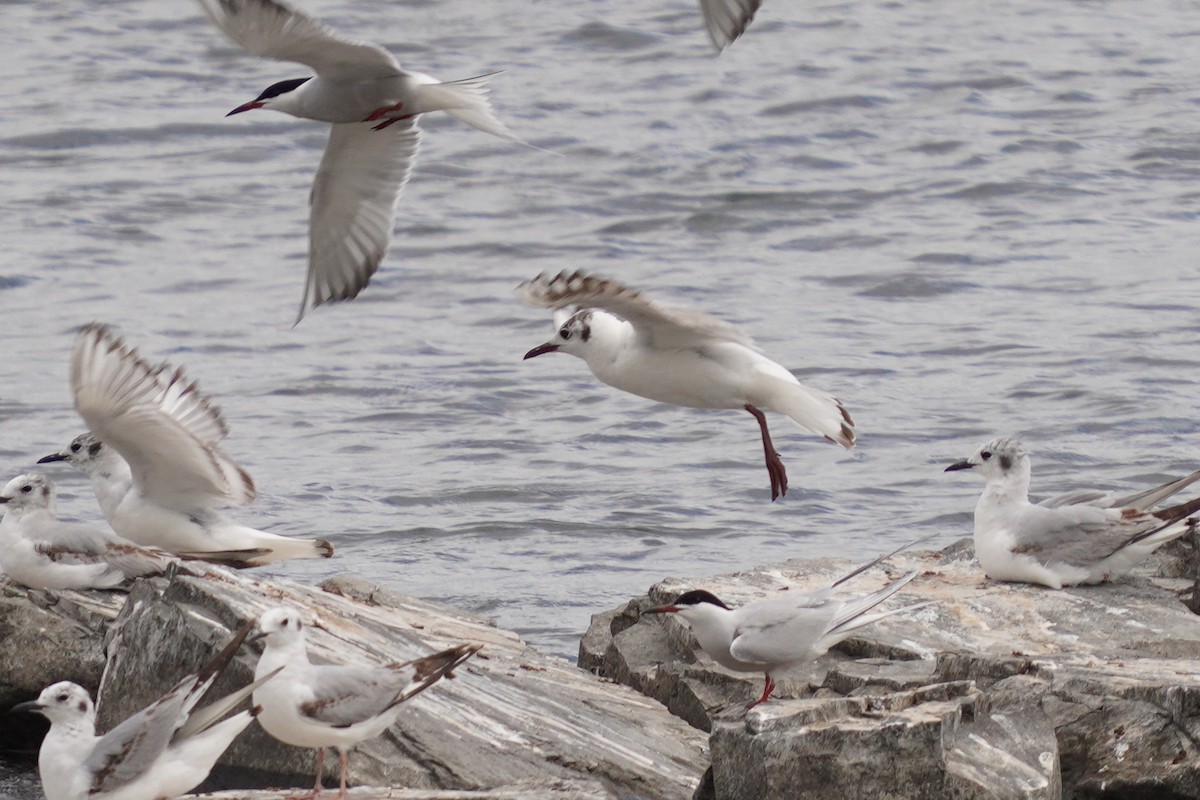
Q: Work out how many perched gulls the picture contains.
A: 5